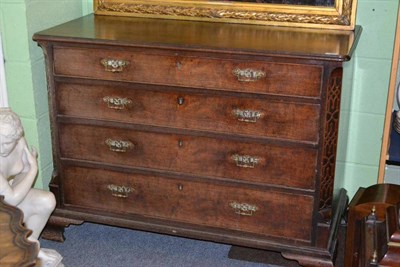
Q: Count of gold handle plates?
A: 8